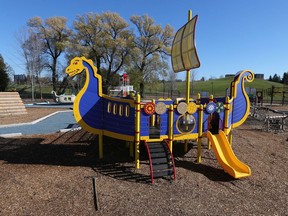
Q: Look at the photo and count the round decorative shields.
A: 6